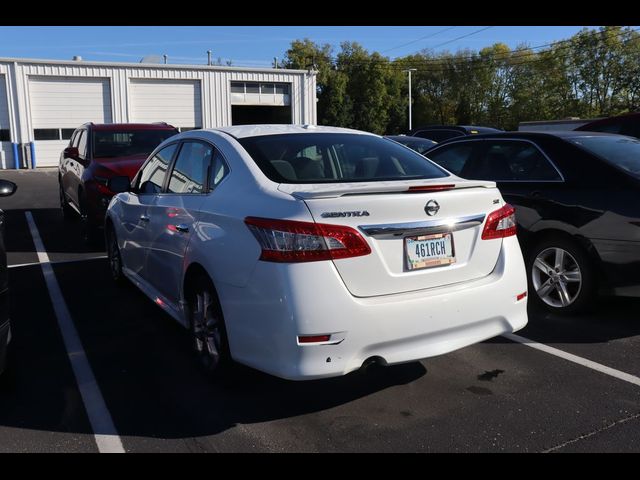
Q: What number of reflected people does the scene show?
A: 0